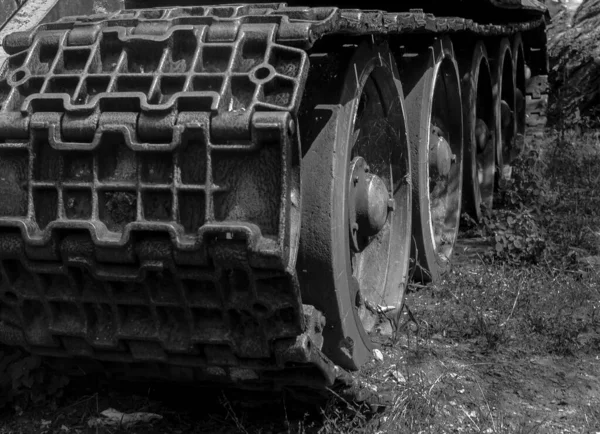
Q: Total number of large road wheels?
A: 5